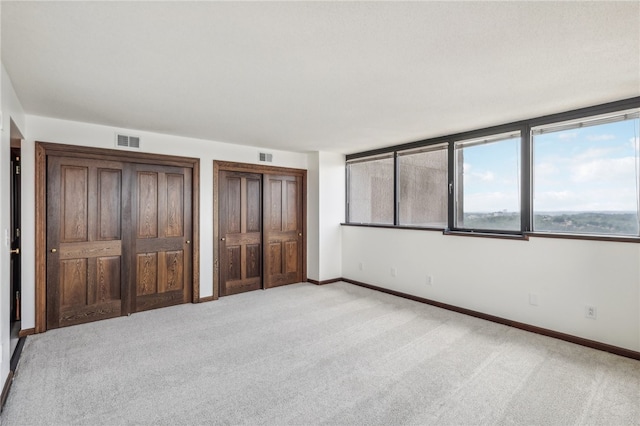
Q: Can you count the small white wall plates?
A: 5